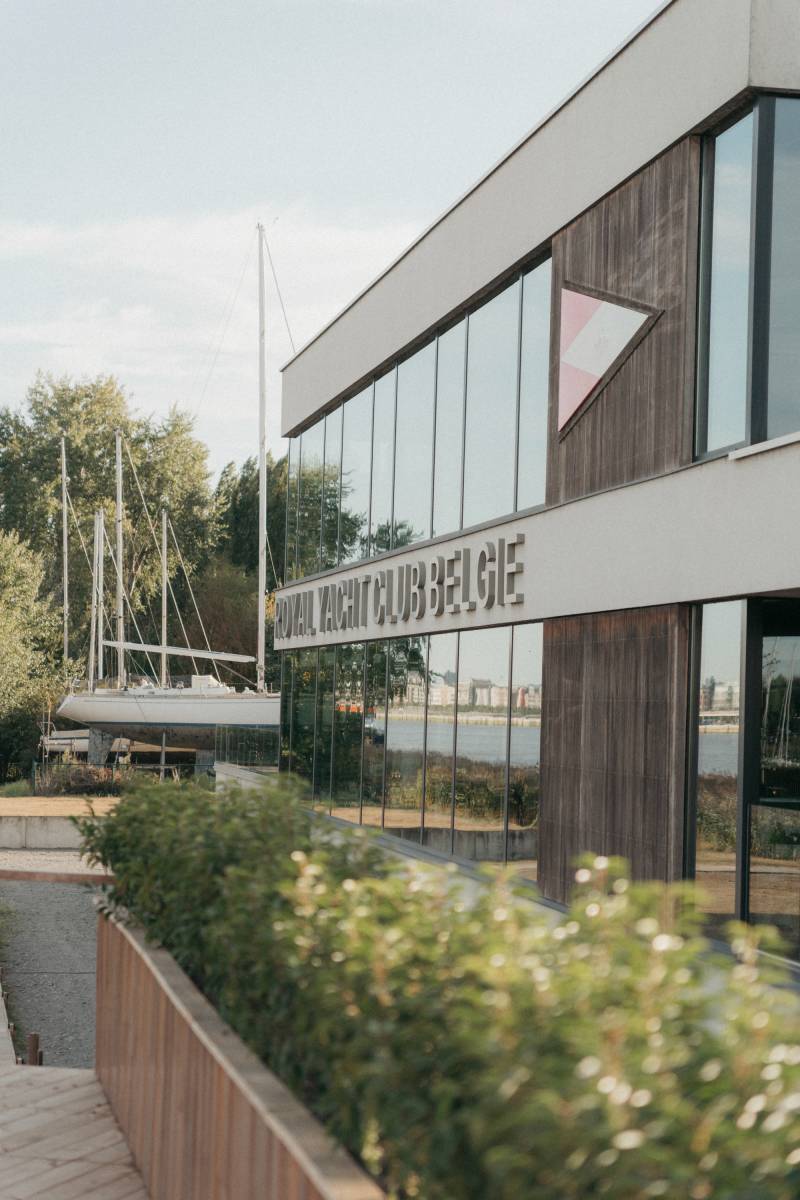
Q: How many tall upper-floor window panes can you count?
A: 11